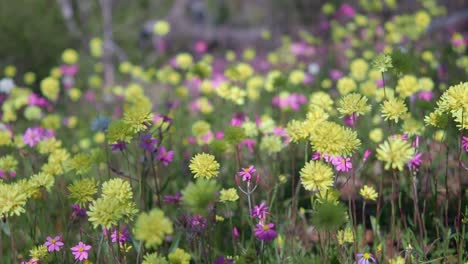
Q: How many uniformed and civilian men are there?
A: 0